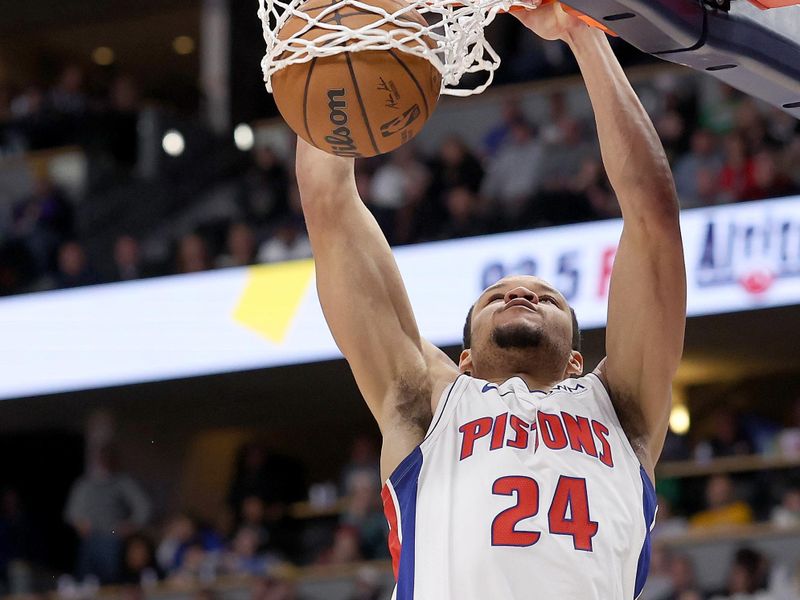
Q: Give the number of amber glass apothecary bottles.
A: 0